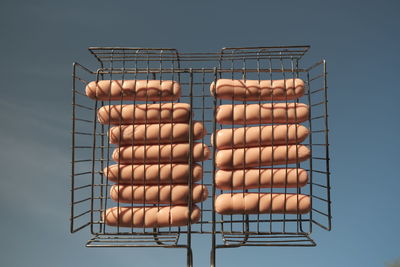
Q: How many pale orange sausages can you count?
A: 13